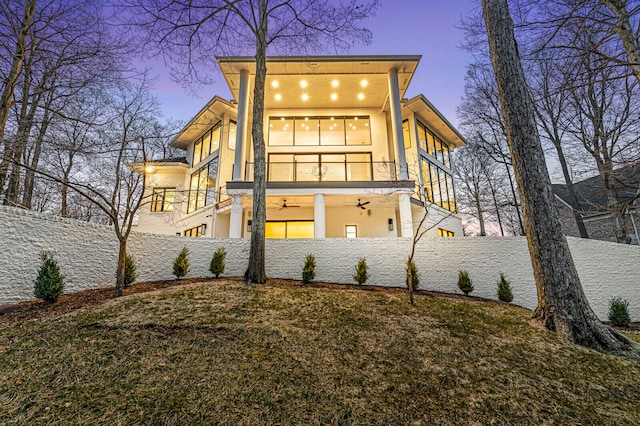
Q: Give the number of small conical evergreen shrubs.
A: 10